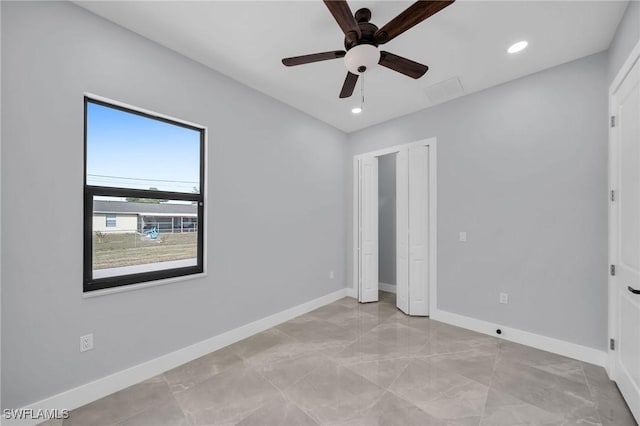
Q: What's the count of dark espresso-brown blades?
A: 5